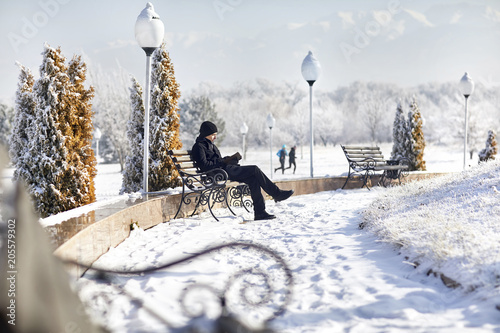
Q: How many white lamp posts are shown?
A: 6